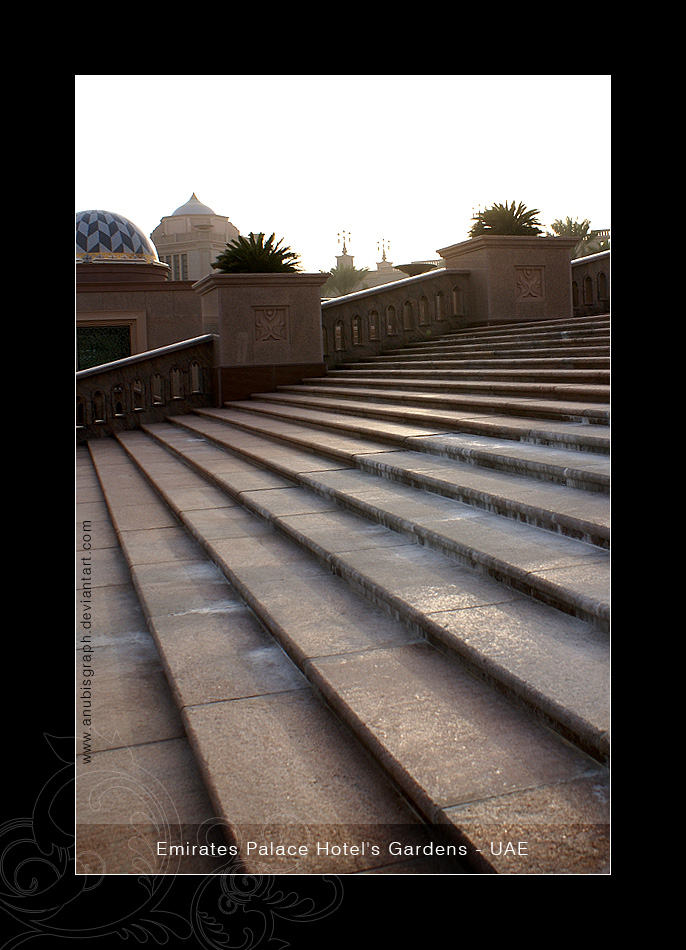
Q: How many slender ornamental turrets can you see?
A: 2